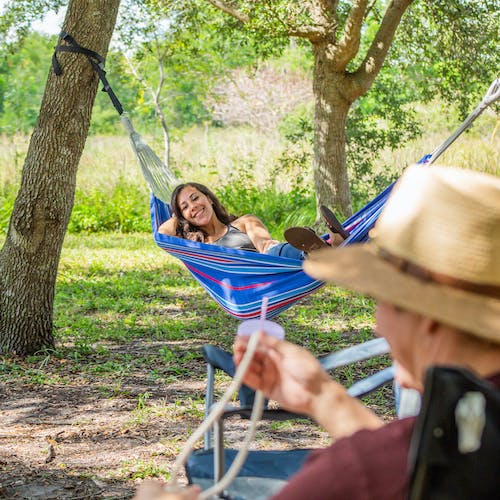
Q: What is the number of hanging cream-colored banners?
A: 0